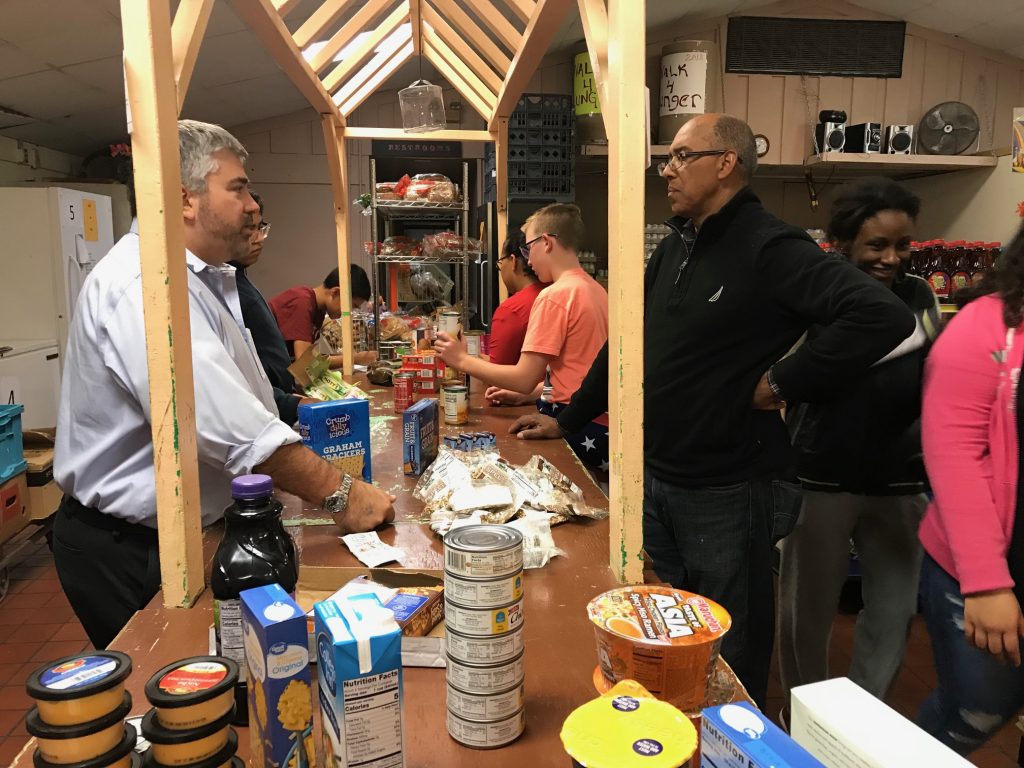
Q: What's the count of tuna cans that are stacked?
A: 7